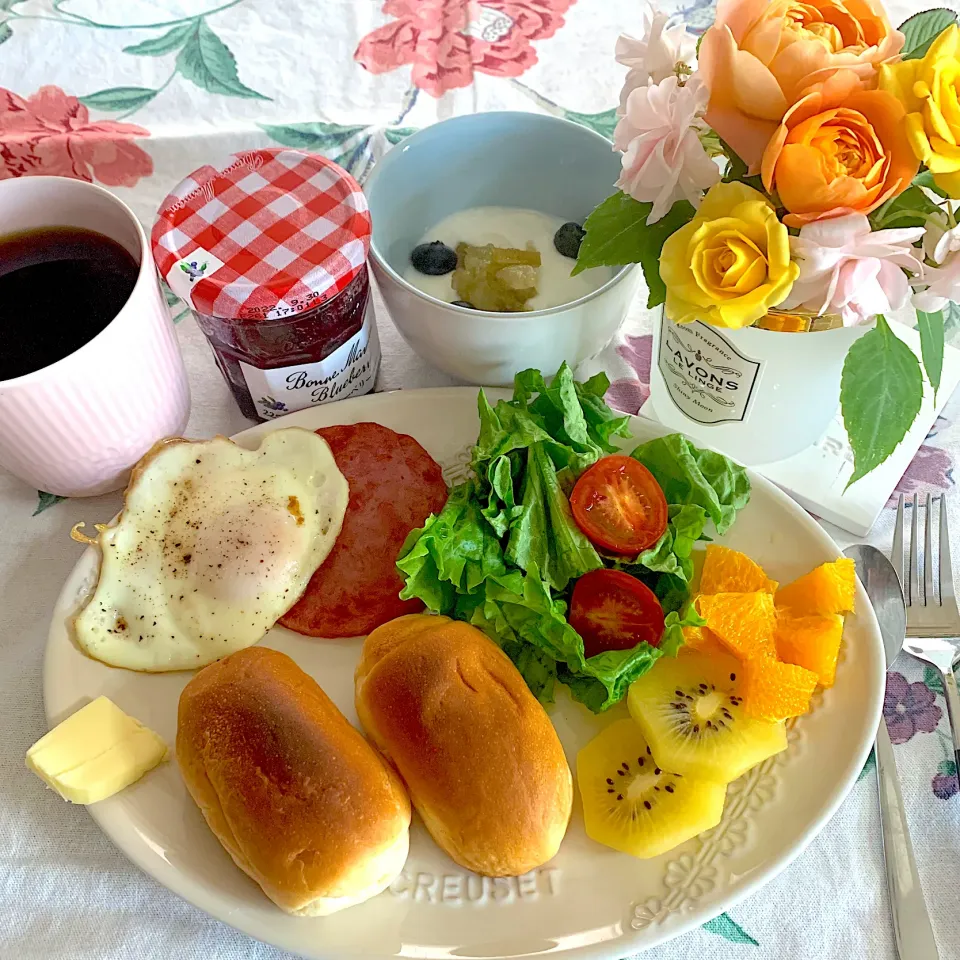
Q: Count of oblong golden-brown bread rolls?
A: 2